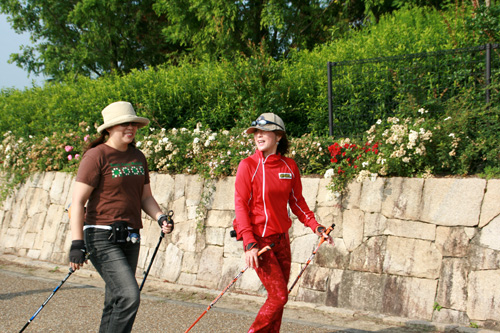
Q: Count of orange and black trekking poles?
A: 2